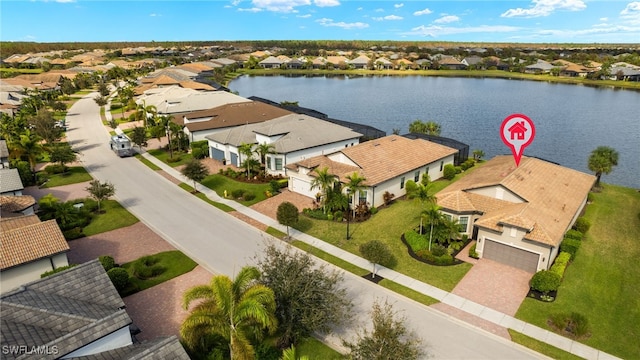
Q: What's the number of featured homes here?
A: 1